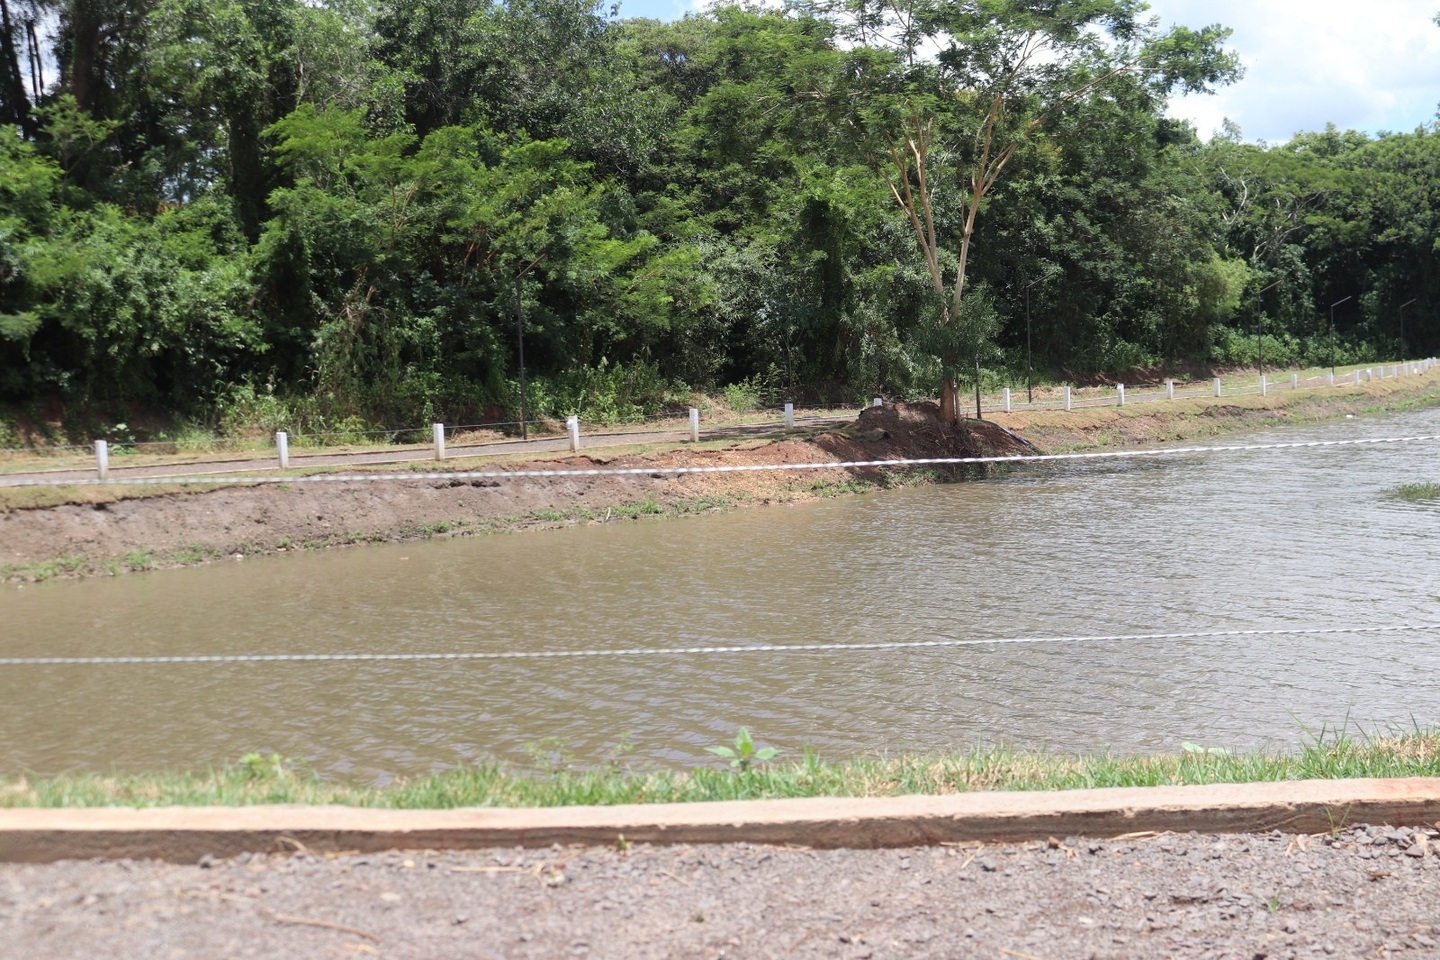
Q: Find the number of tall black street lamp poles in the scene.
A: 5